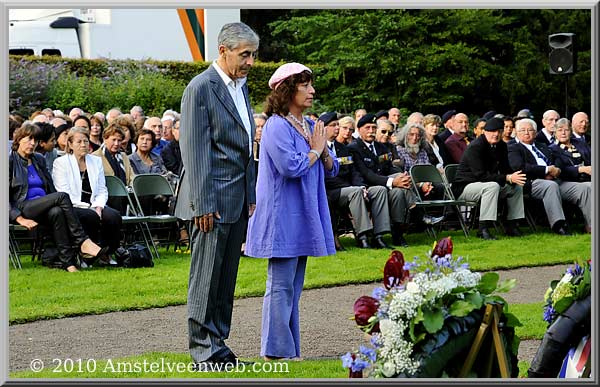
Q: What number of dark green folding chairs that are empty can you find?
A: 3